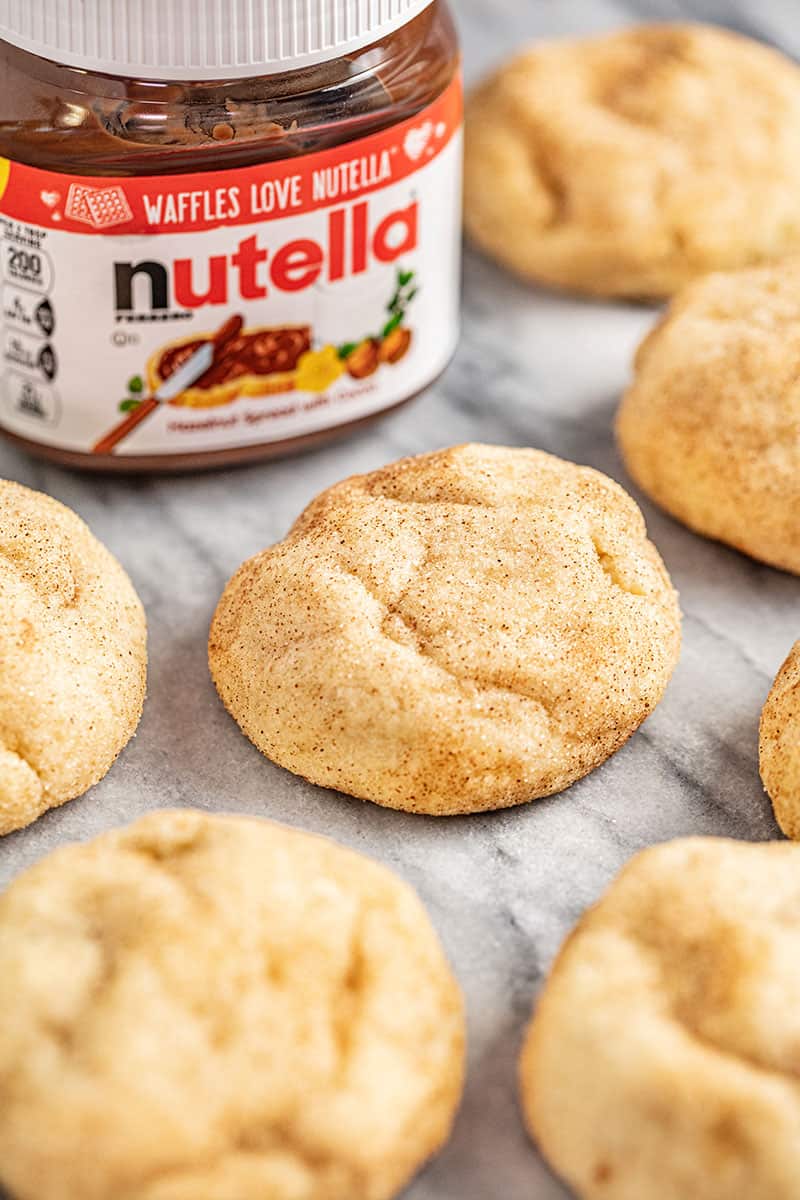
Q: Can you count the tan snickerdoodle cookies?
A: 7